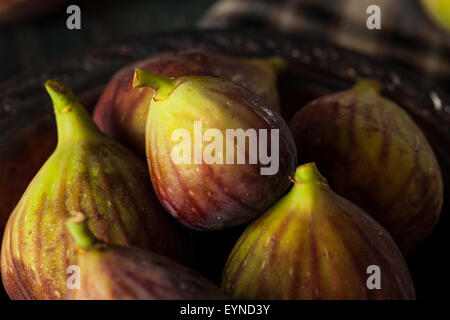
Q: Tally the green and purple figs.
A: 6